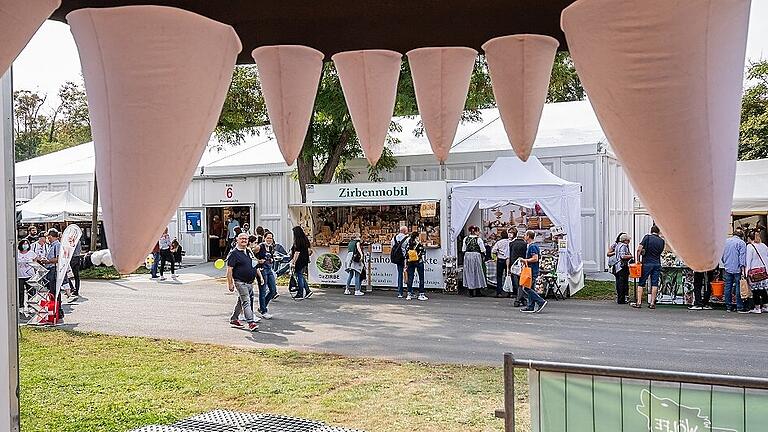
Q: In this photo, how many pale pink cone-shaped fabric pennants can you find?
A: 7